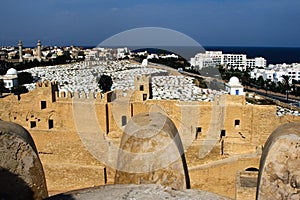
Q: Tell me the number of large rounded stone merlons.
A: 3